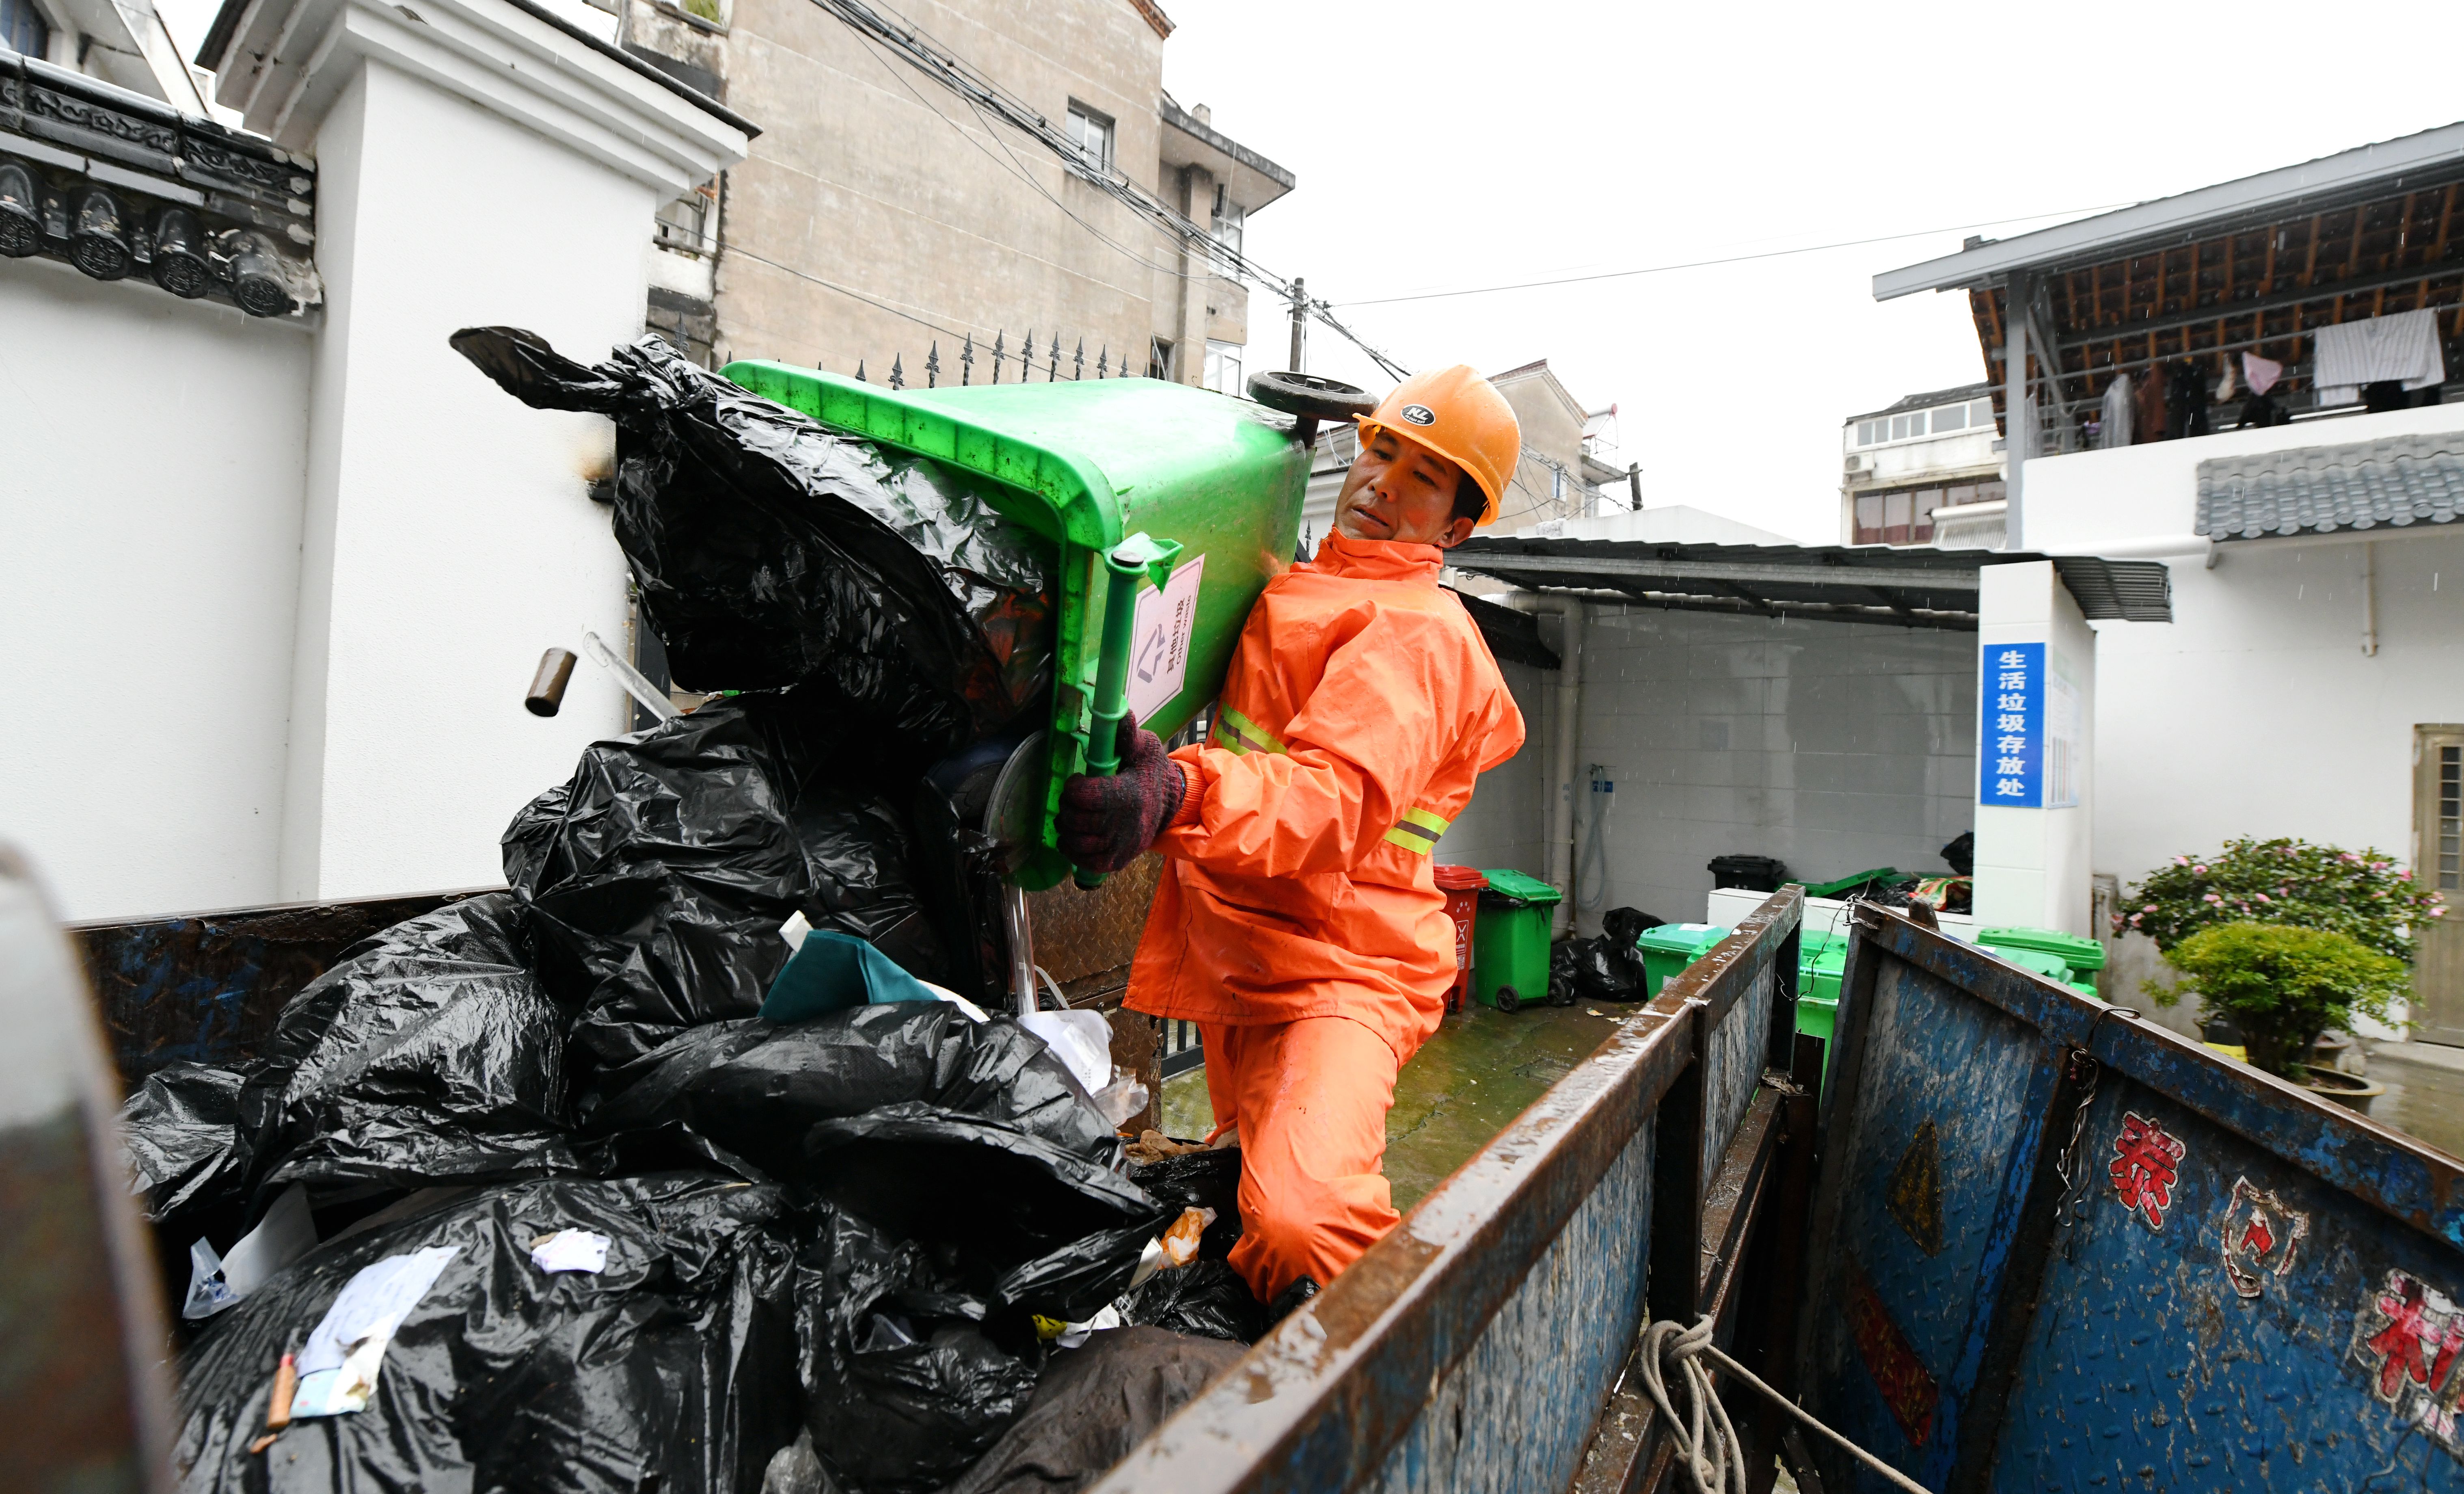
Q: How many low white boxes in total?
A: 1